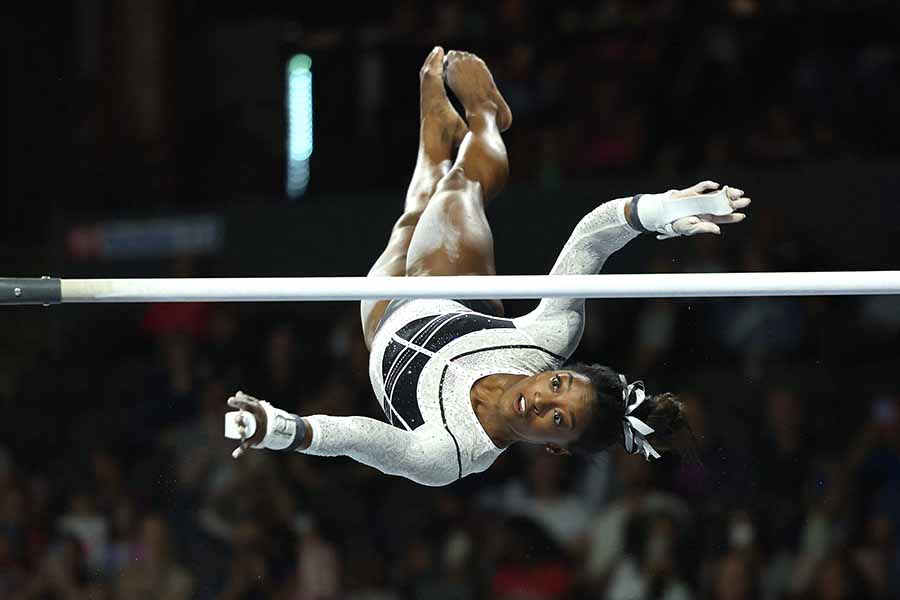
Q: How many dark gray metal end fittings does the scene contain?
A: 1